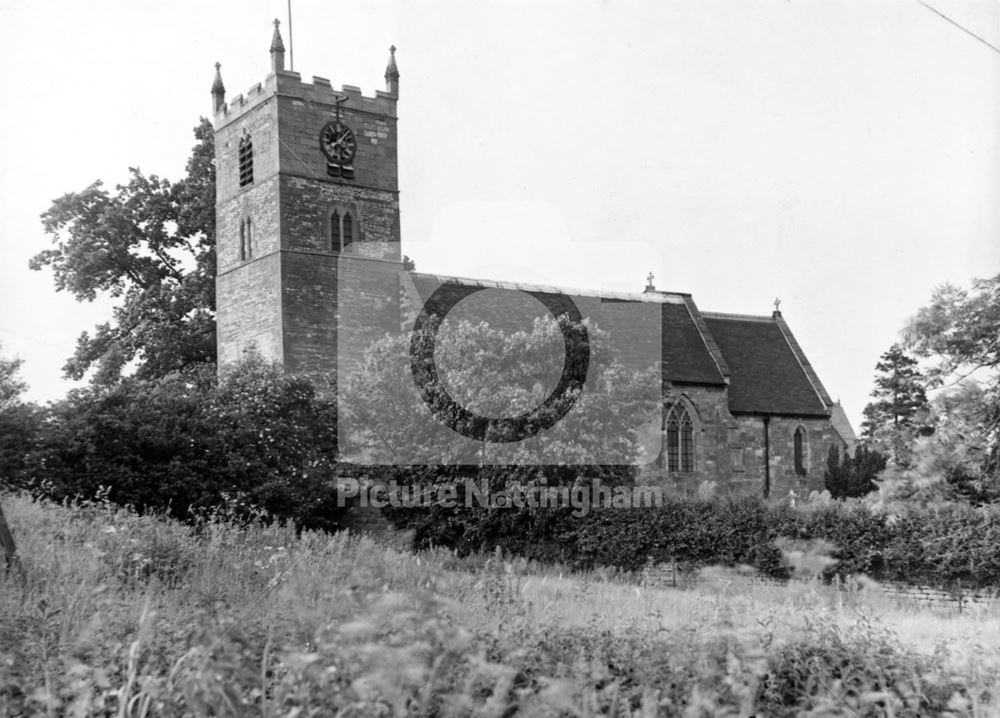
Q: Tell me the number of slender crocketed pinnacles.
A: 3